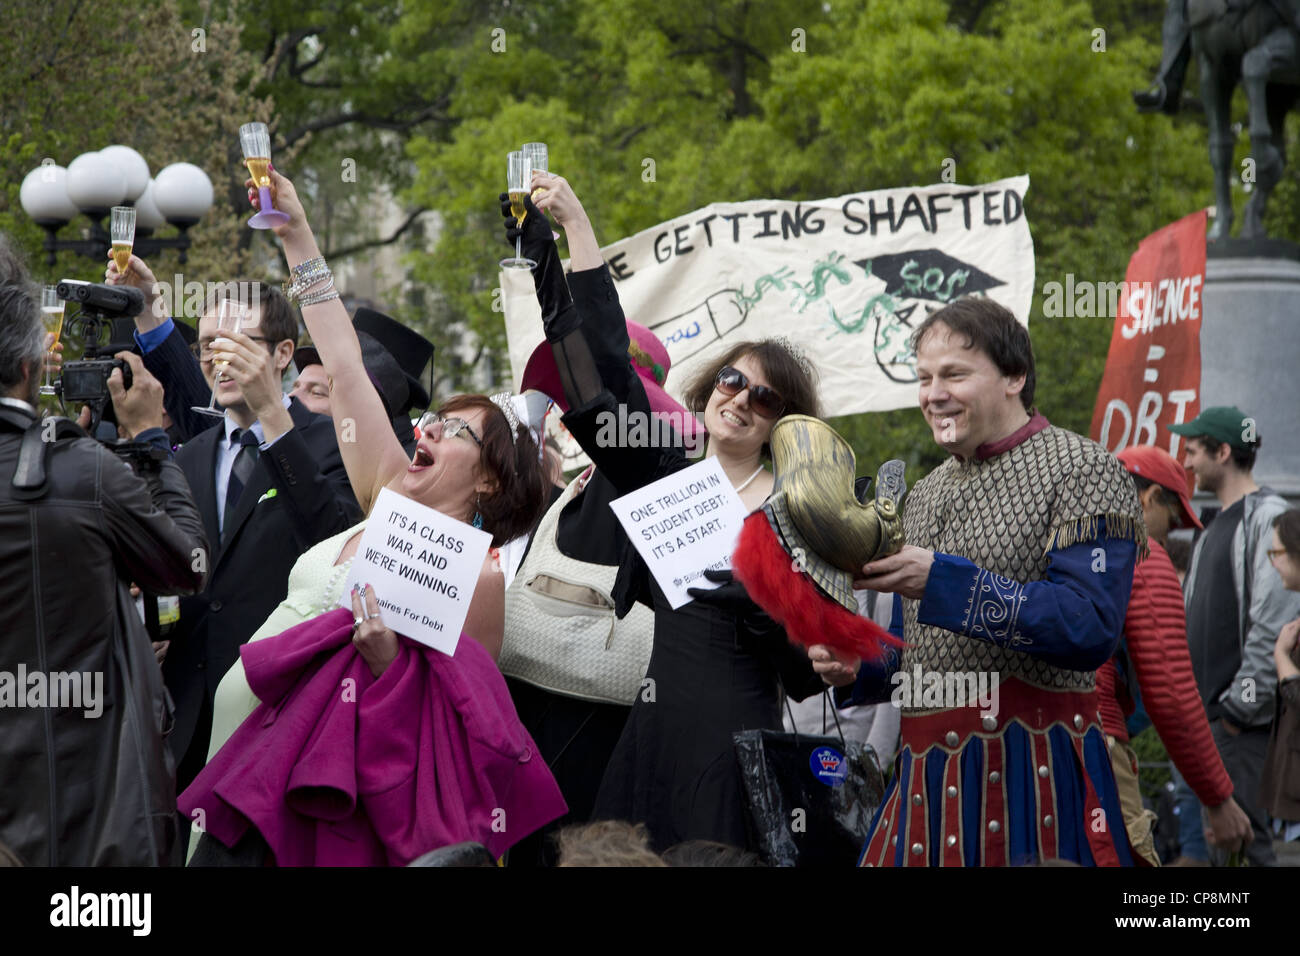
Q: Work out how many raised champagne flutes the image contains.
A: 6